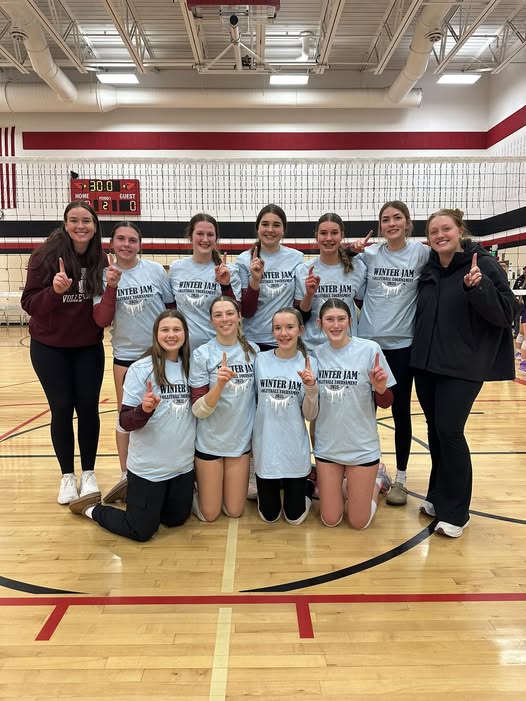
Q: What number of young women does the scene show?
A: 11